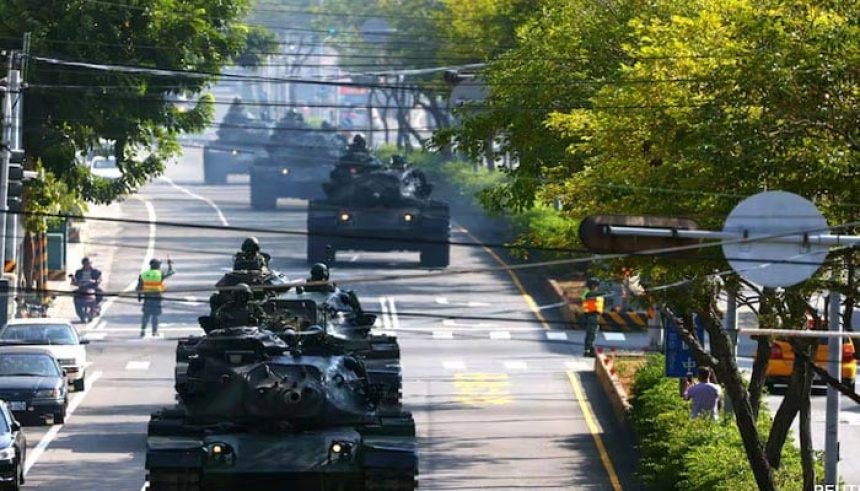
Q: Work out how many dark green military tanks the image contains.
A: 5